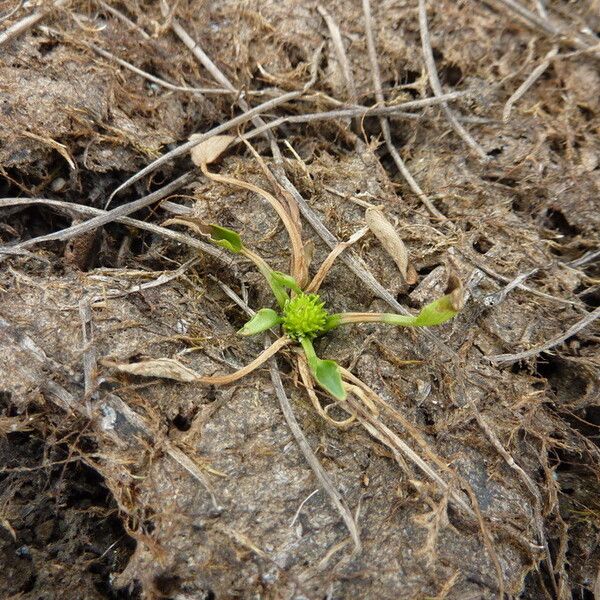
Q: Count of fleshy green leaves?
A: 5